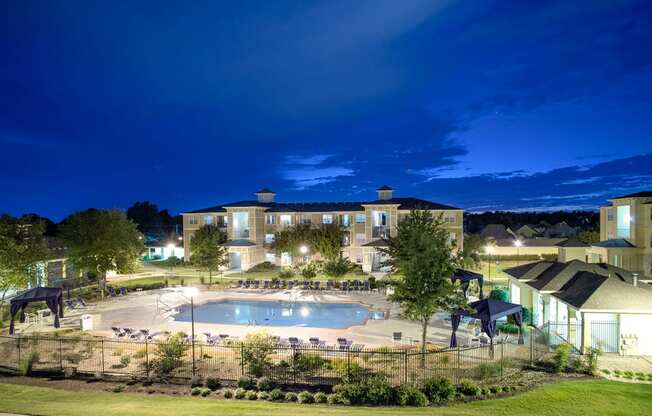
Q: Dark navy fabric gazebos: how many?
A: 3